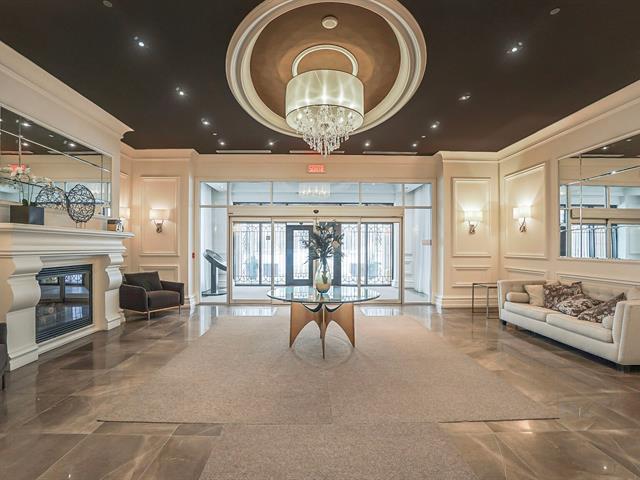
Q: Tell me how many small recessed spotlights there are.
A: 10